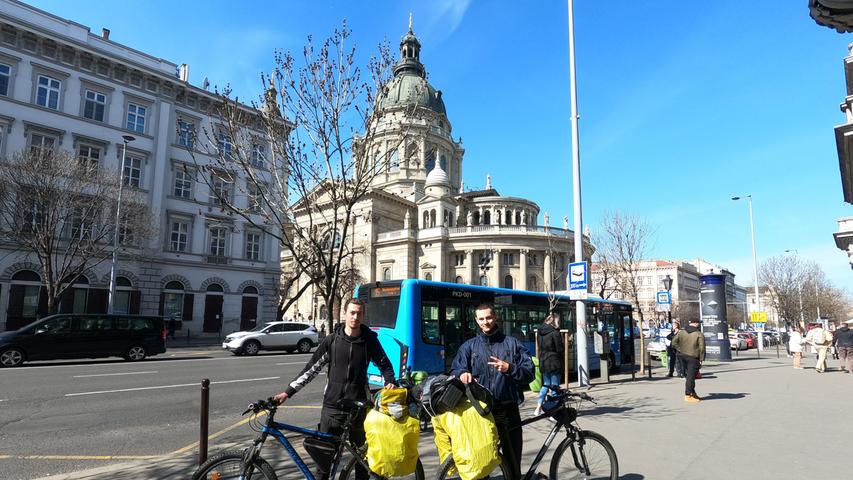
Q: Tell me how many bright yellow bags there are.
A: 2